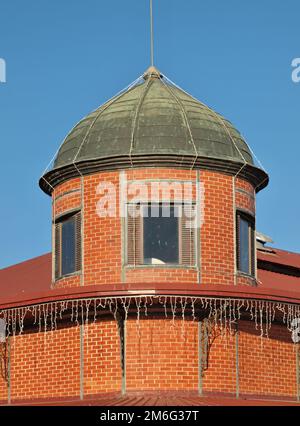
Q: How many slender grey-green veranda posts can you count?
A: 6